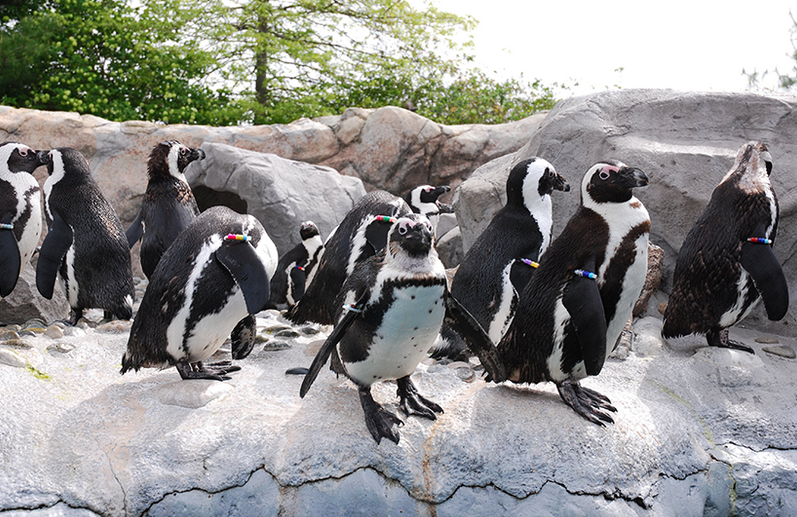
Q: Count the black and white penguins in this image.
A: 11